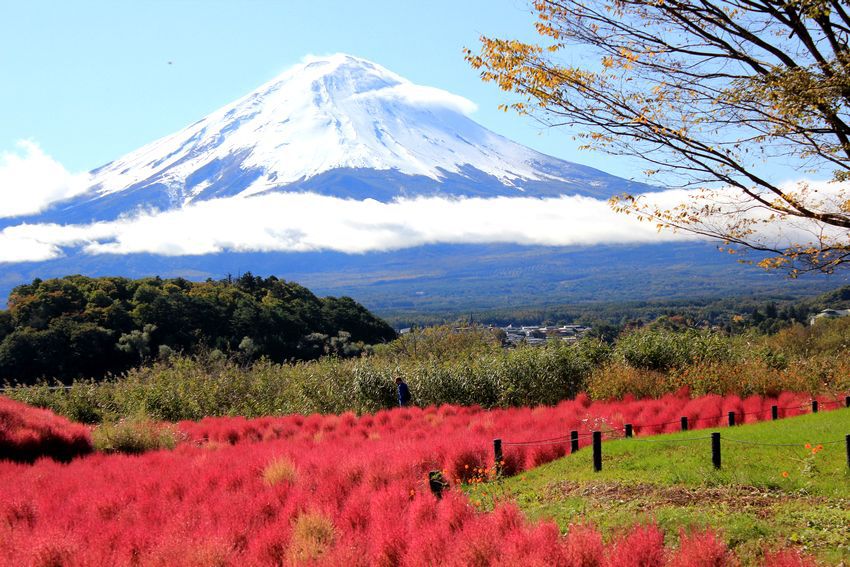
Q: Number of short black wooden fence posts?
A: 12